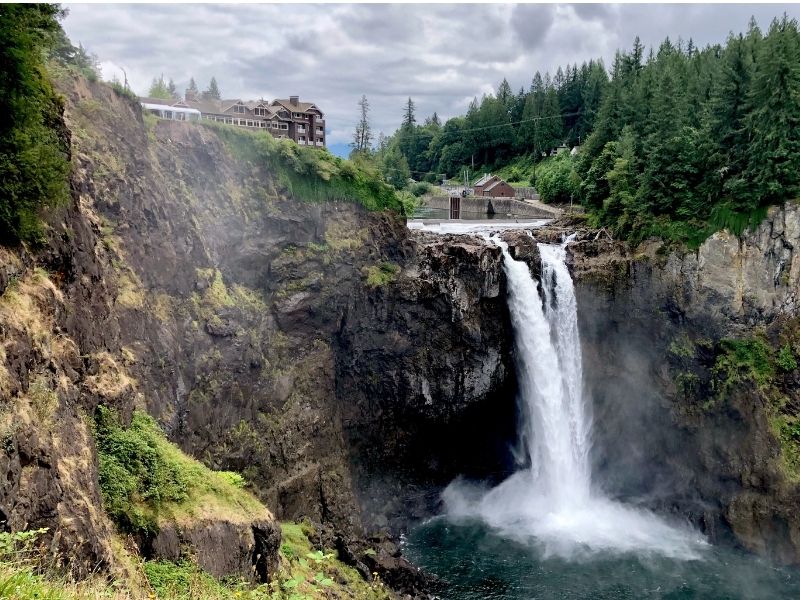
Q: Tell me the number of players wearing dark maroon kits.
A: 0